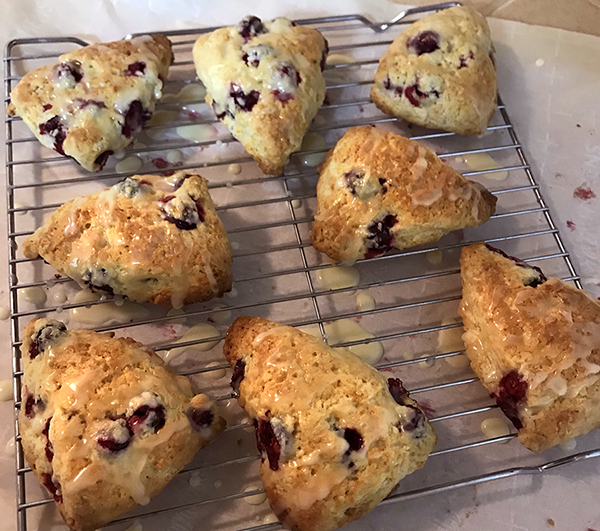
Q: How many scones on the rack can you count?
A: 8